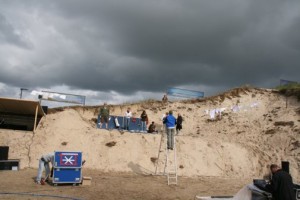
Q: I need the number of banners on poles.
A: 3